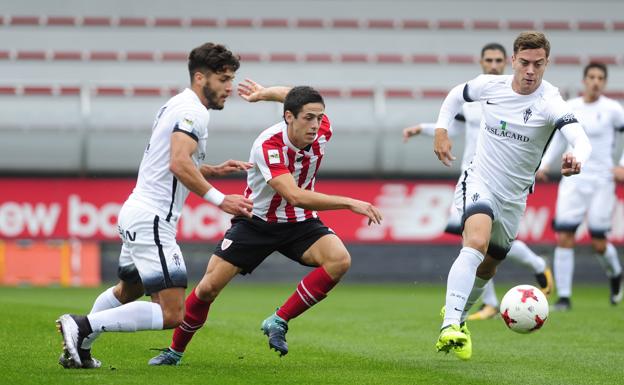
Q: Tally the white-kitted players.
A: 4